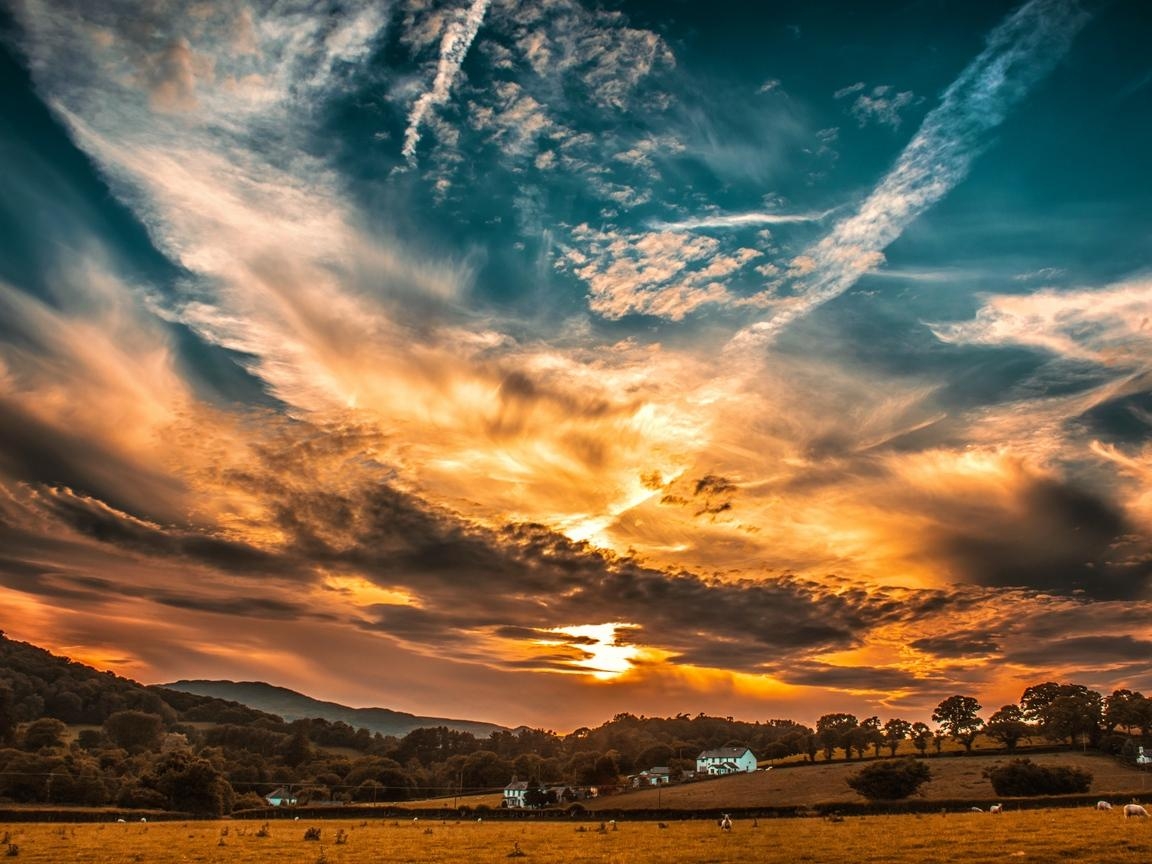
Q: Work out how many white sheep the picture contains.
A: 11